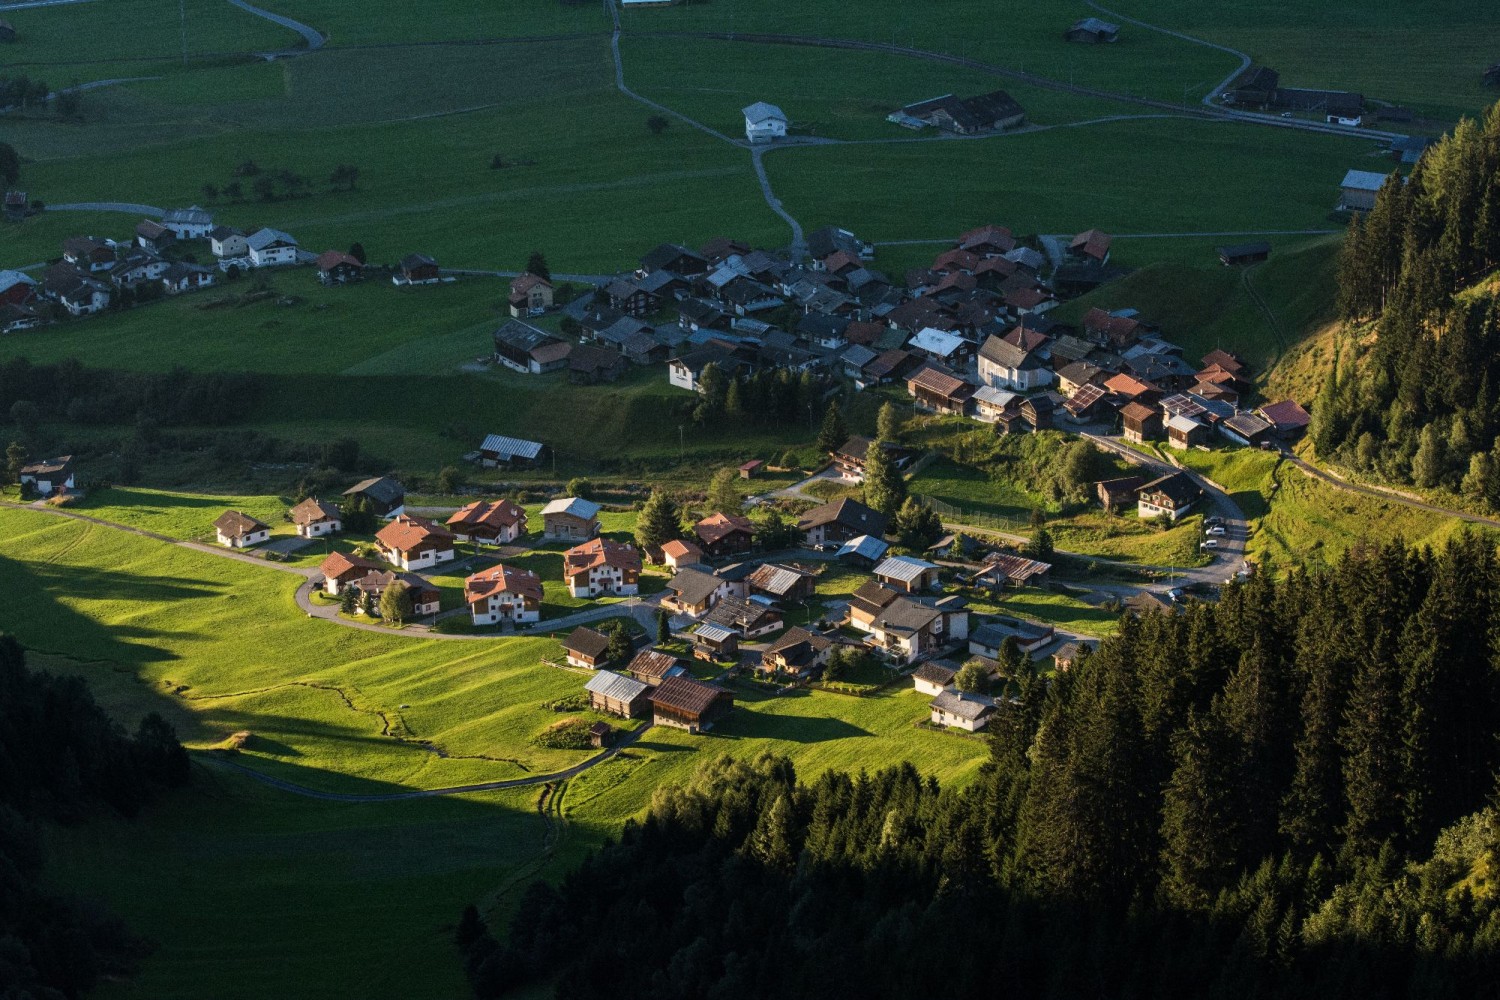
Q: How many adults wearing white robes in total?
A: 0